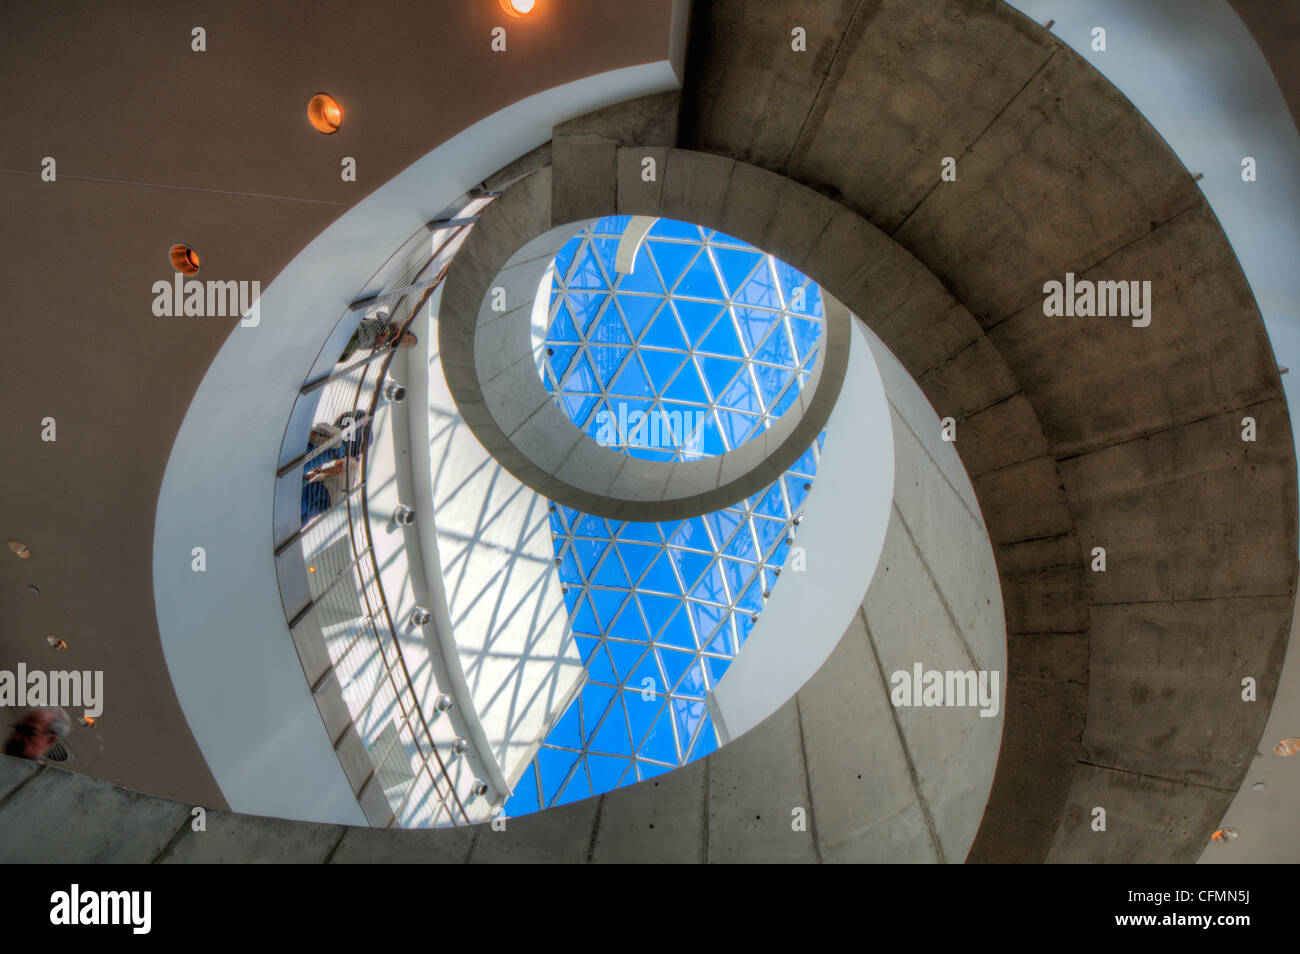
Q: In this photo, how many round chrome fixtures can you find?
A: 6